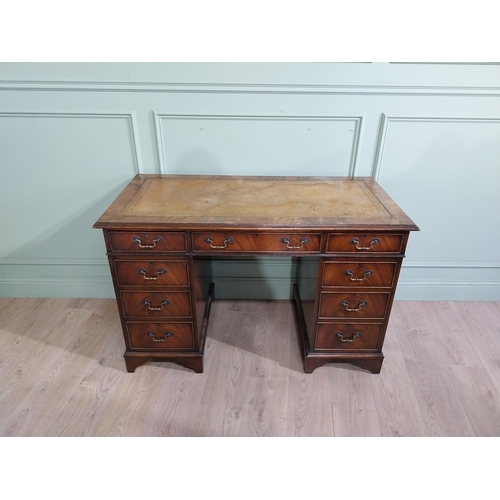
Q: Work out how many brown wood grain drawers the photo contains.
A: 9